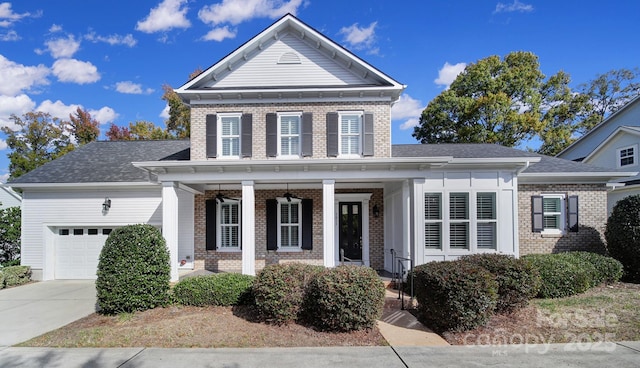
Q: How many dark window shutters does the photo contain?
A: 12